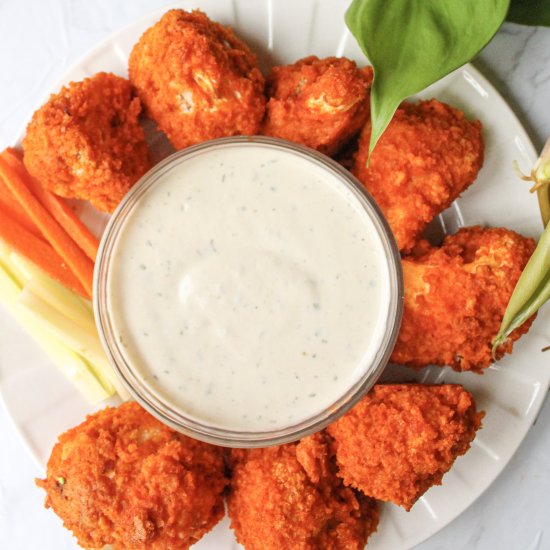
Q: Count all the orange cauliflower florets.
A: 8